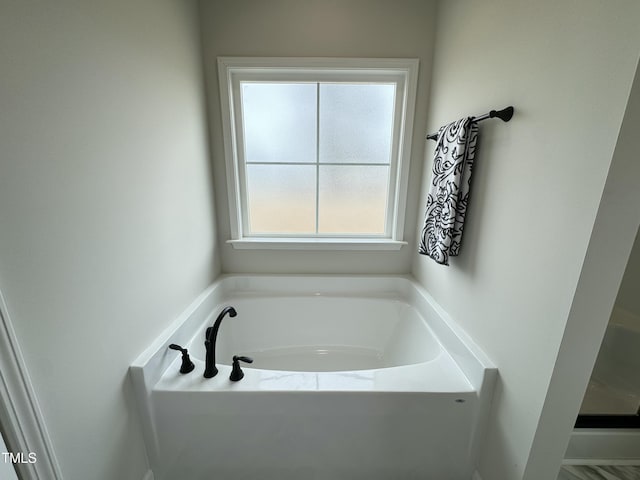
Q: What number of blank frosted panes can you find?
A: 4